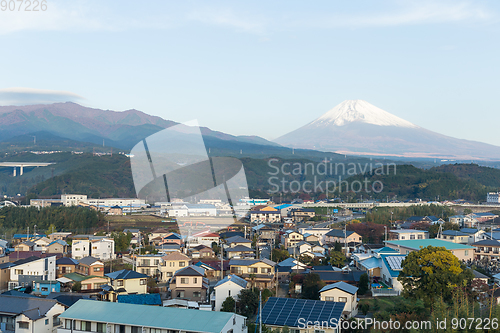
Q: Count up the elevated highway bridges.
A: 1